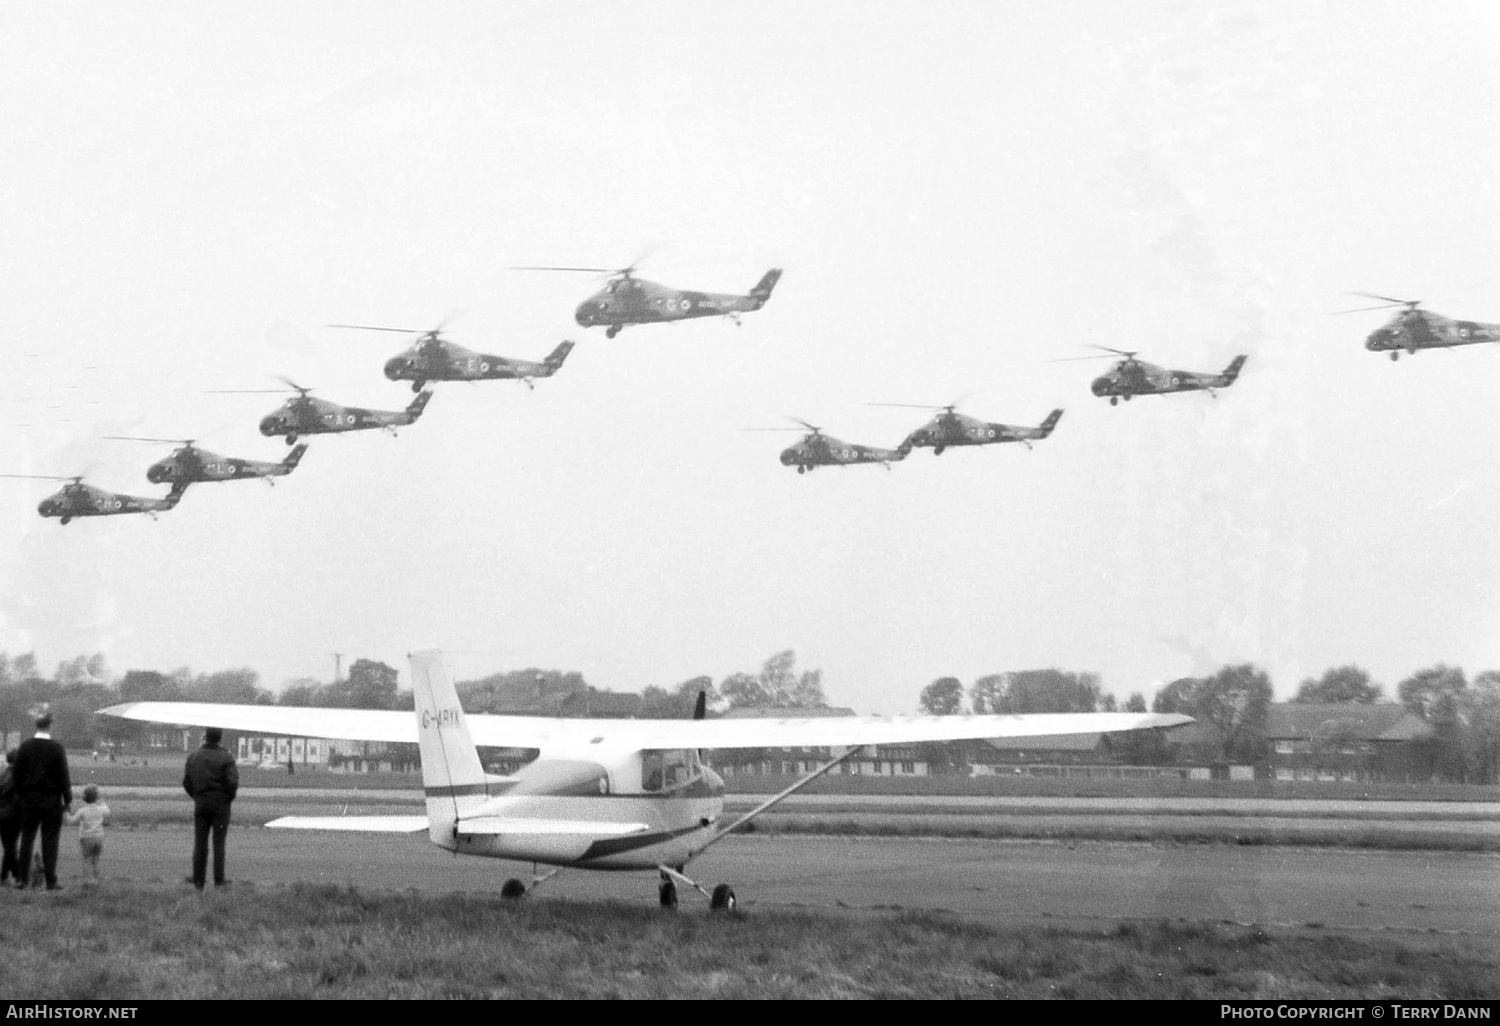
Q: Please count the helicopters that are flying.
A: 9